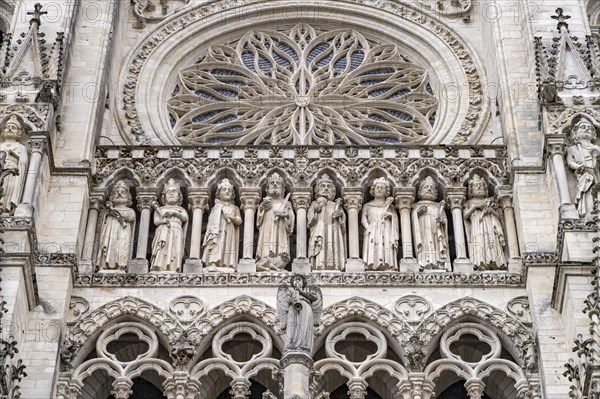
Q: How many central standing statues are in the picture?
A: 8